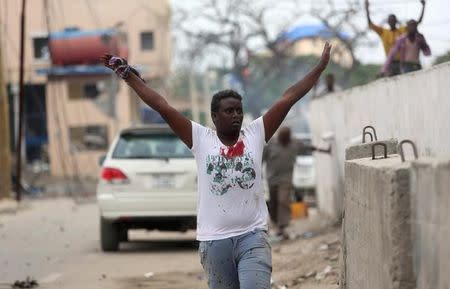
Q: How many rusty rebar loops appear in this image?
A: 4